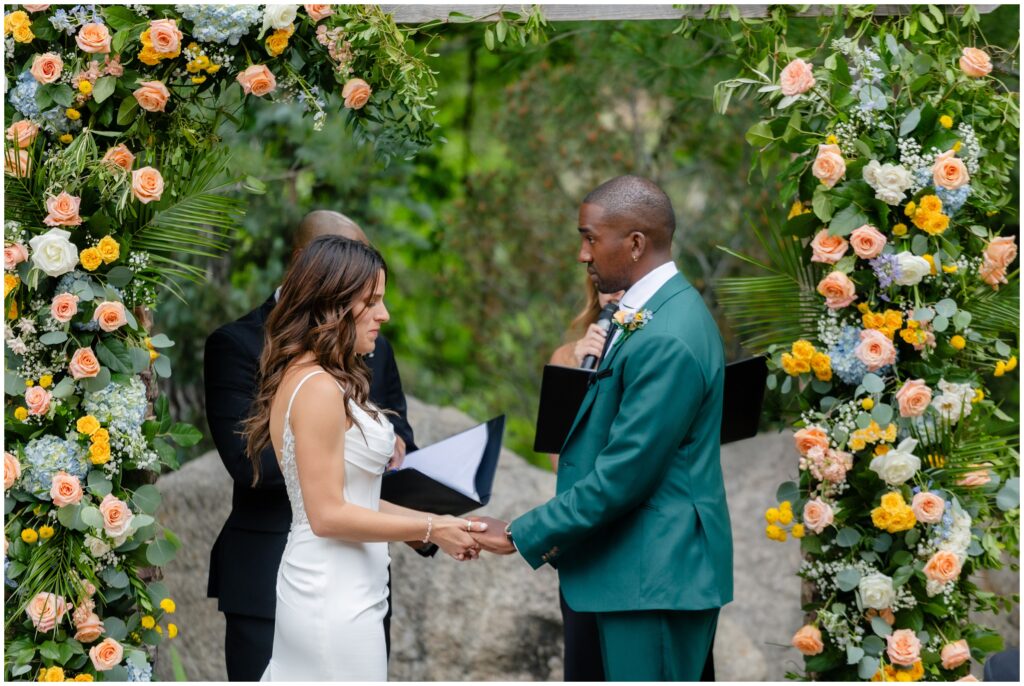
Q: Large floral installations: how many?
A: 2